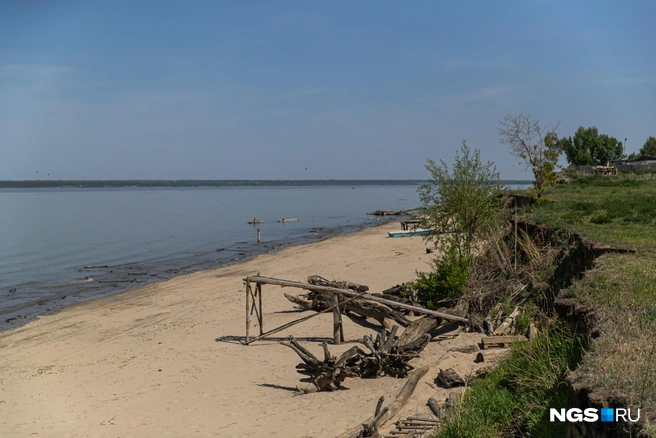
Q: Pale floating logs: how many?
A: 2